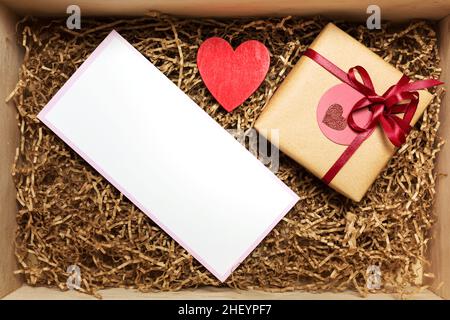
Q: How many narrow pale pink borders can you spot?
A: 1